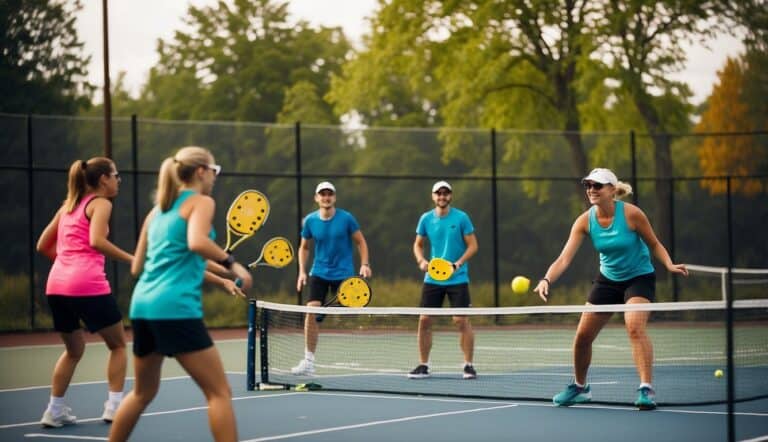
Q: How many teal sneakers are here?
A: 2